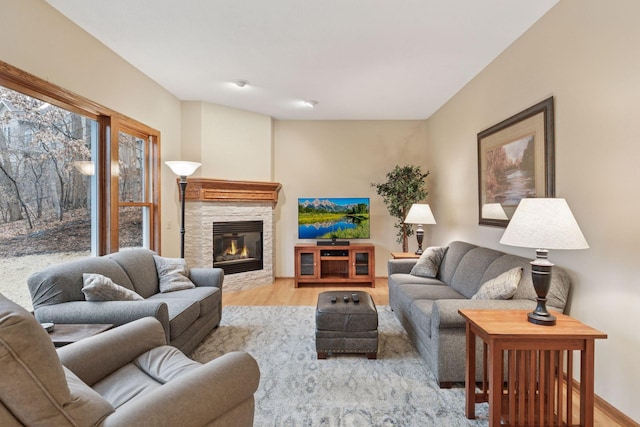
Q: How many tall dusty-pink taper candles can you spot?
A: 0